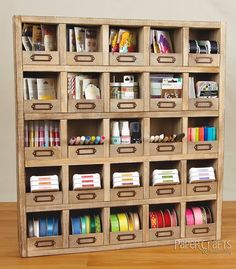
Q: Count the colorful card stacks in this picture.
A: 5